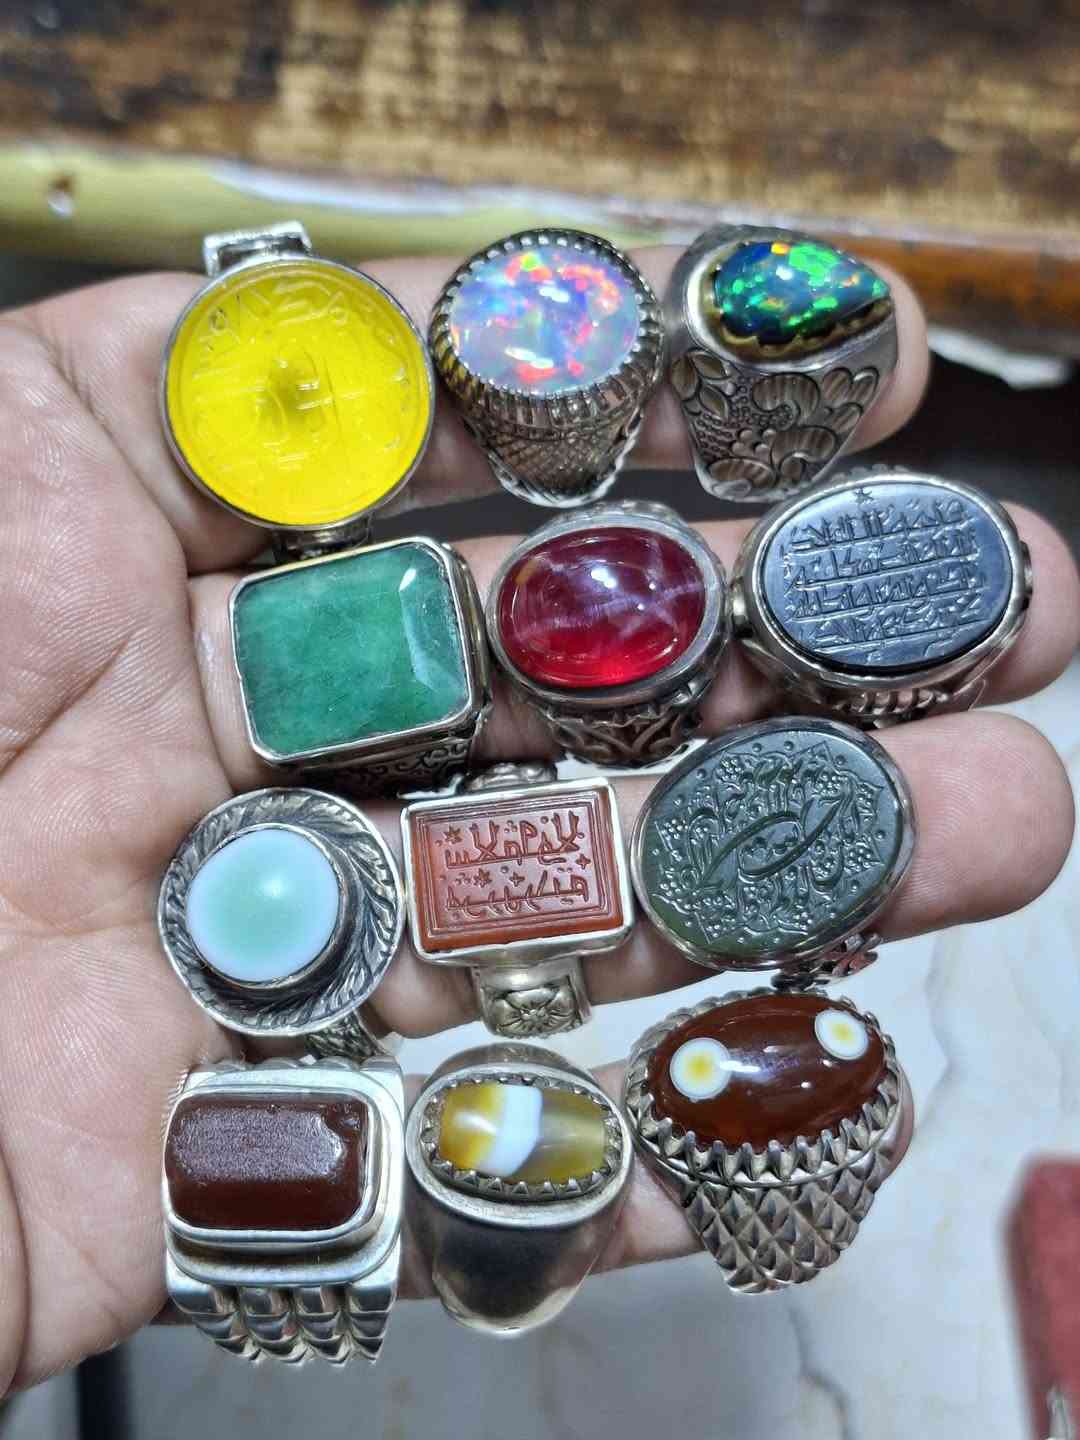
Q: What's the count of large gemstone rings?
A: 12